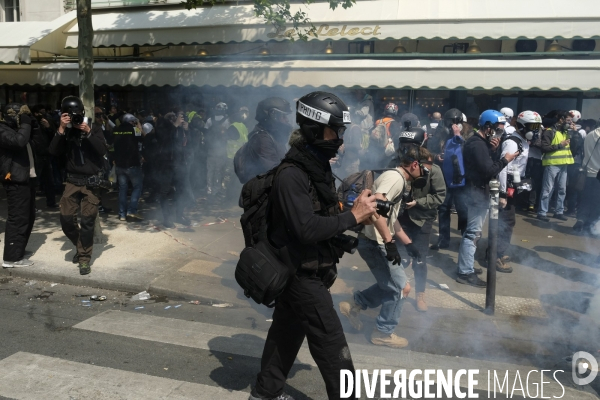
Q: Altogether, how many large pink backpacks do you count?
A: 0